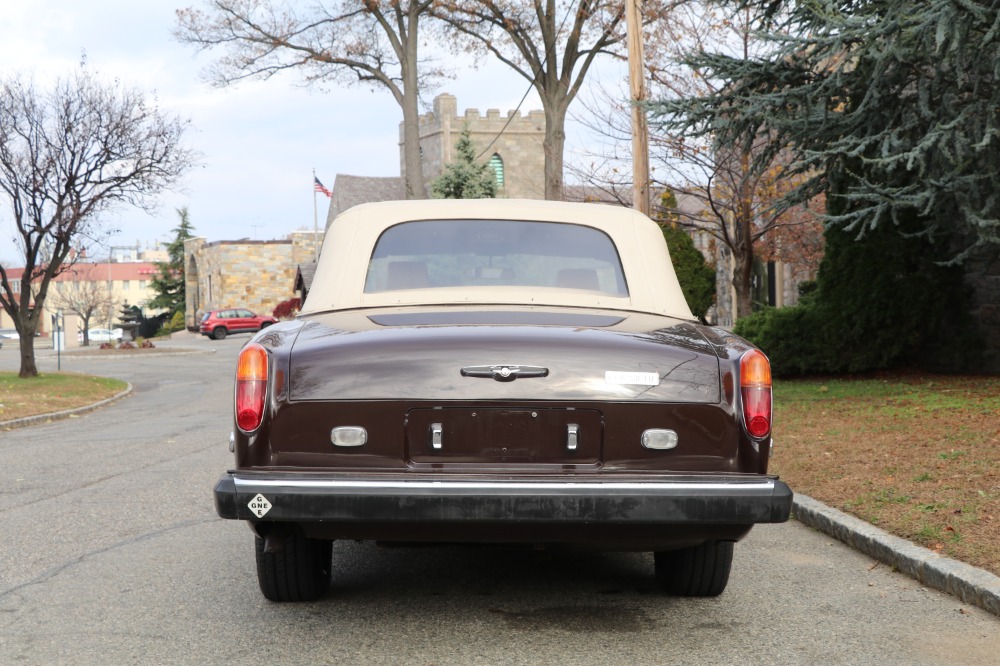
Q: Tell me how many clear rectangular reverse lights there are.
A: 2